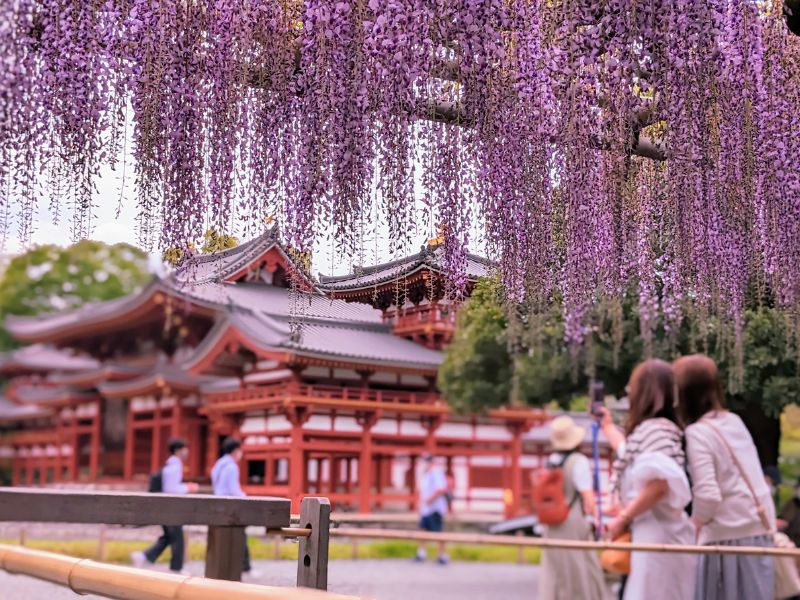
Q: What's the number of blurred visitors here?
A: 6